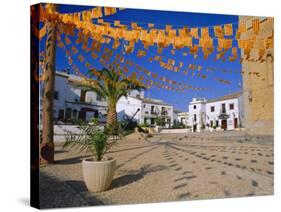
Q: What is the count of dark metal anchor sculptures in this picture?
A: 1